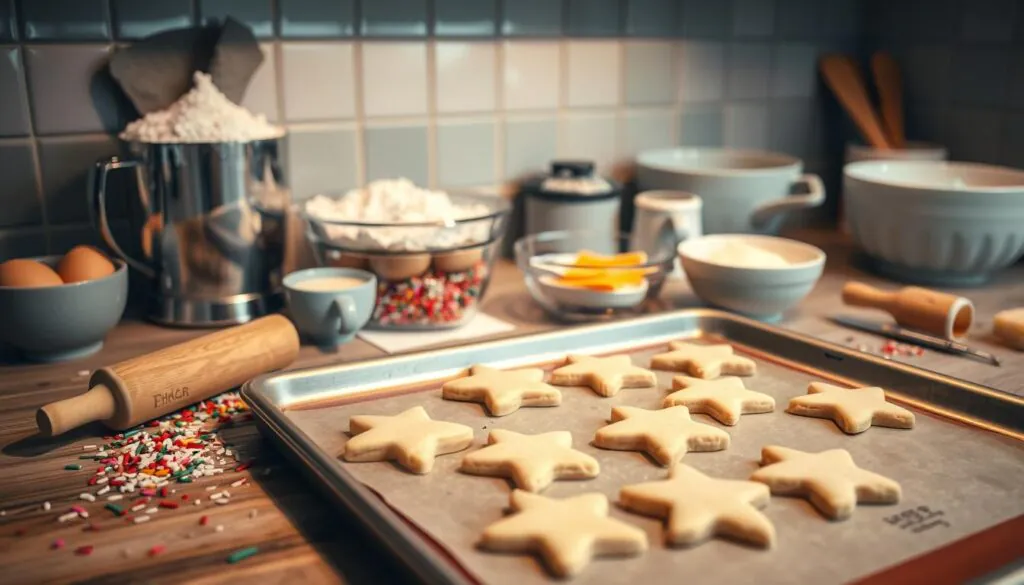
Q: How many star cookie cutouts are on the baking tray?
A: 11